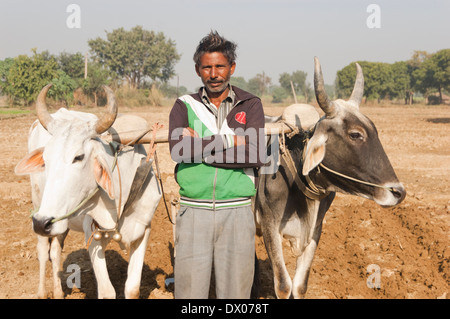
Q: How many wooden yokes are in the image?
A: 1